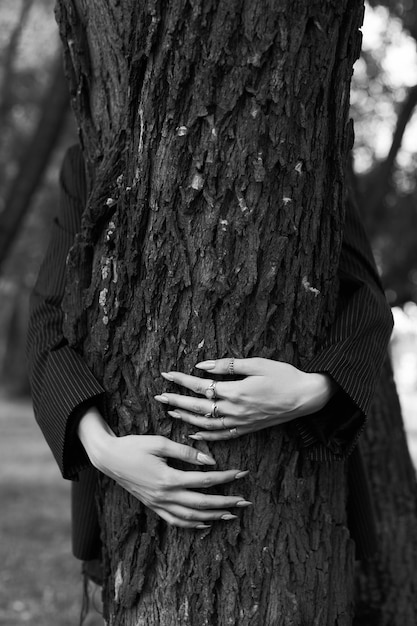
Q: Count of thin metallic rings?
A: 5